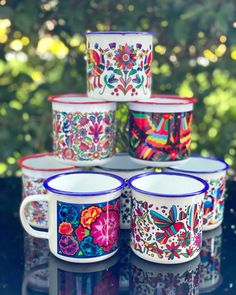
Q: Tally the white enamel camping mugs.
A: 8